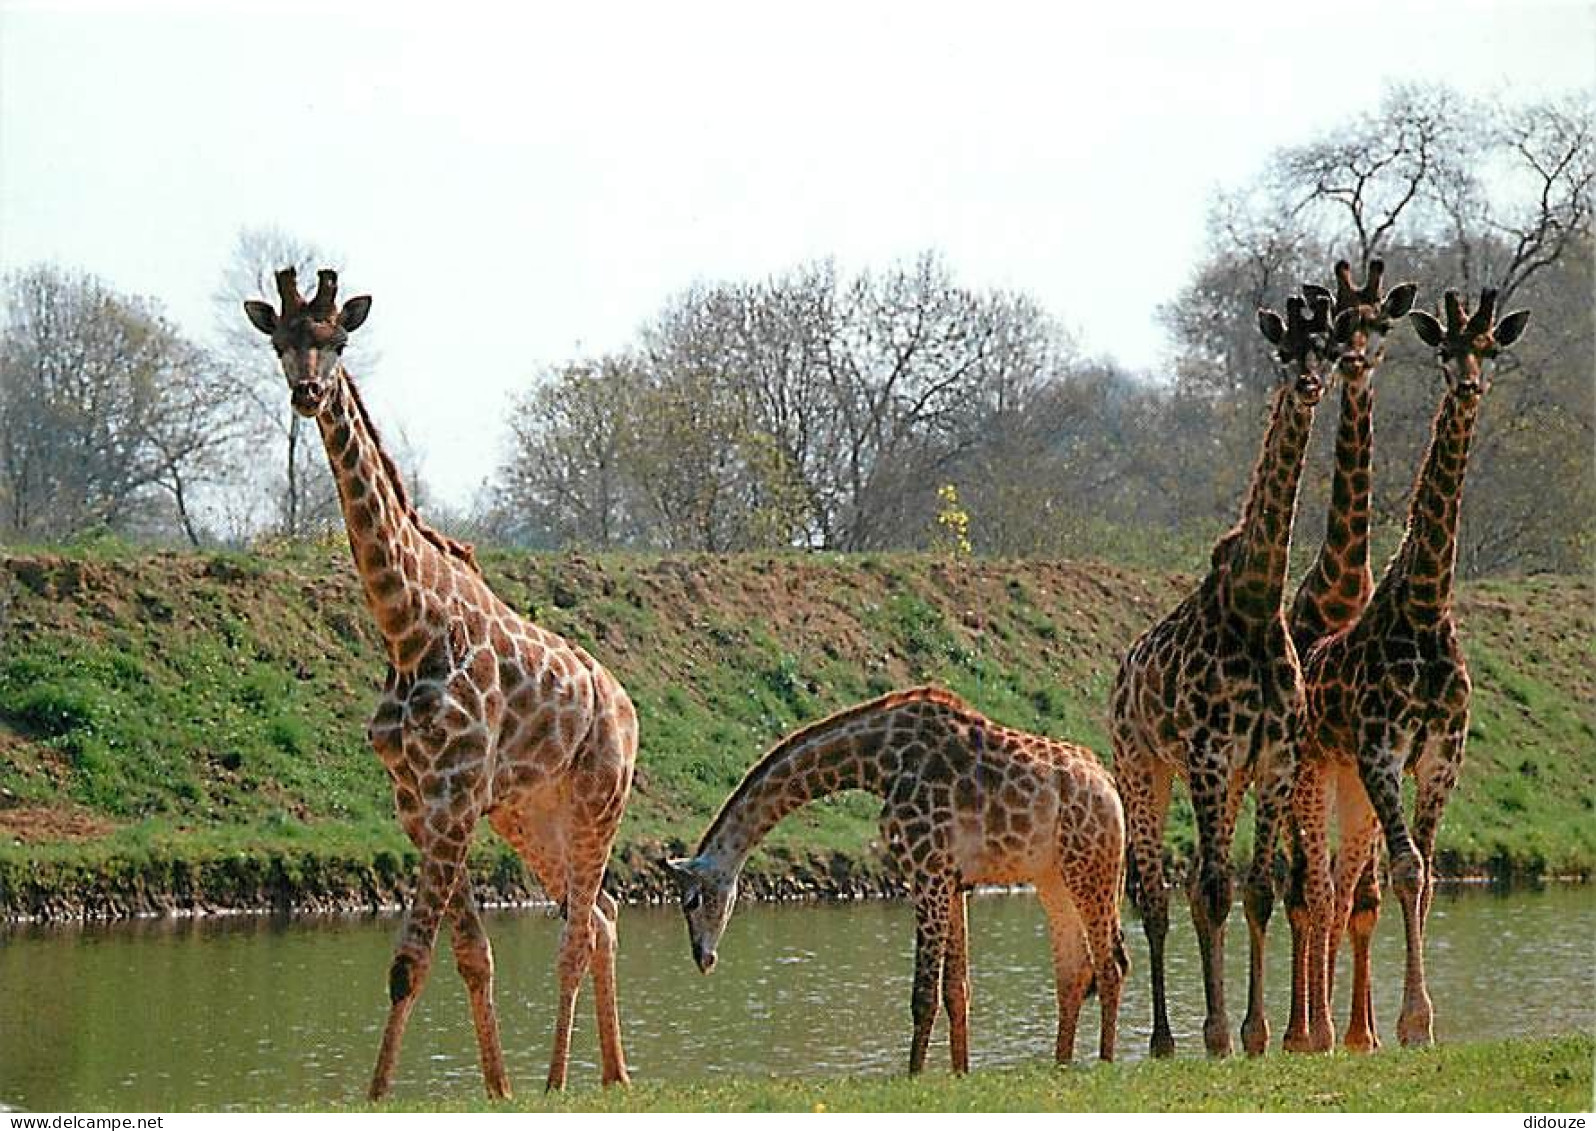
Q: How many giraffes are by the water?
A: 5